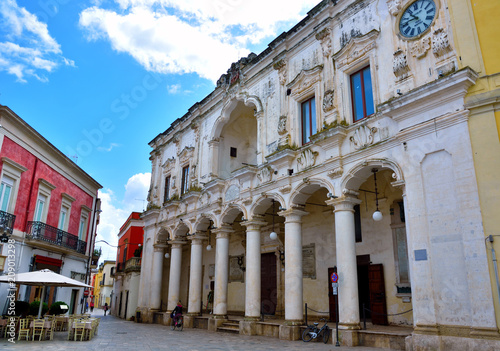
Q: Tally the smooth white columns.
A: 7